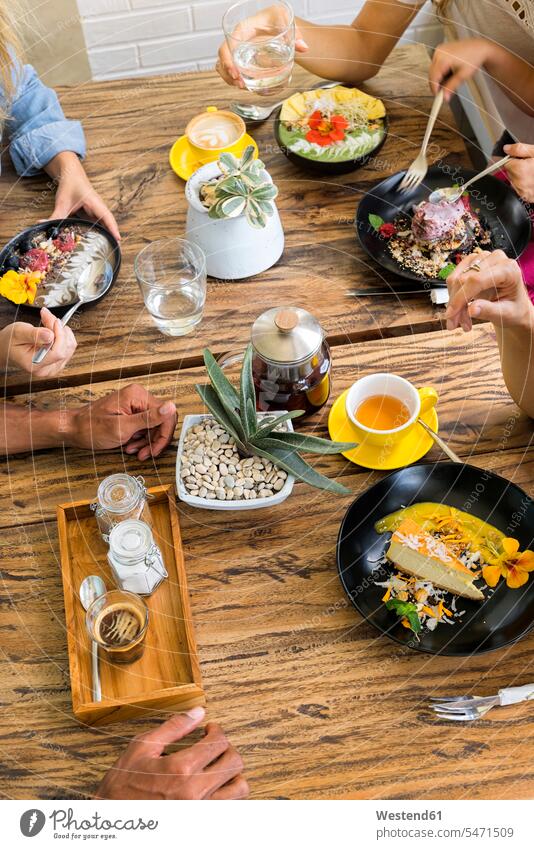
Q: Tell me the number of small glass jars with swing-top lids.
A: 2